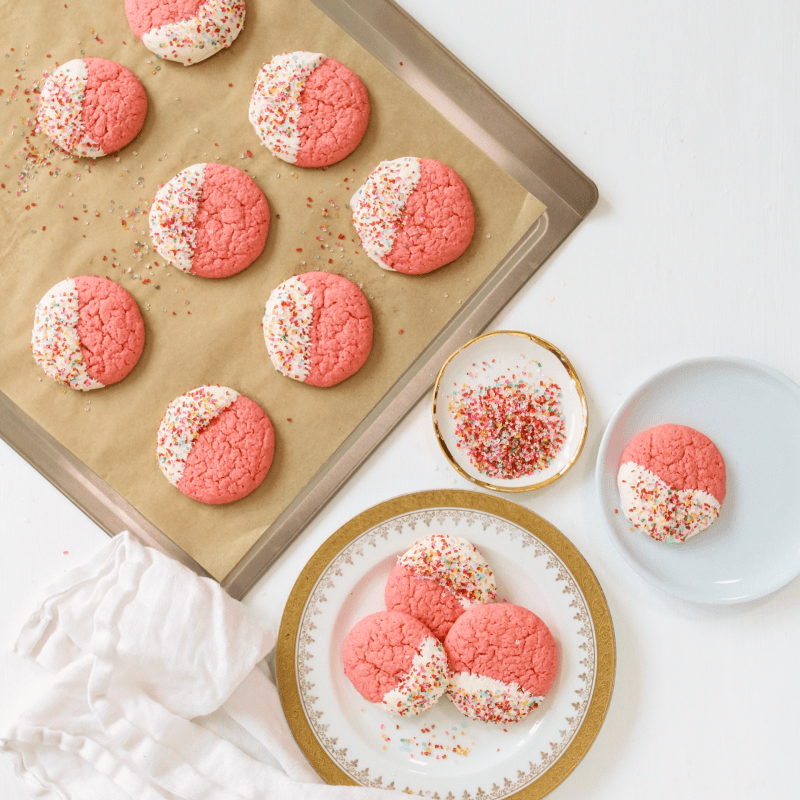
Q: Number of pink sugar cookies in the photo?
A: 12